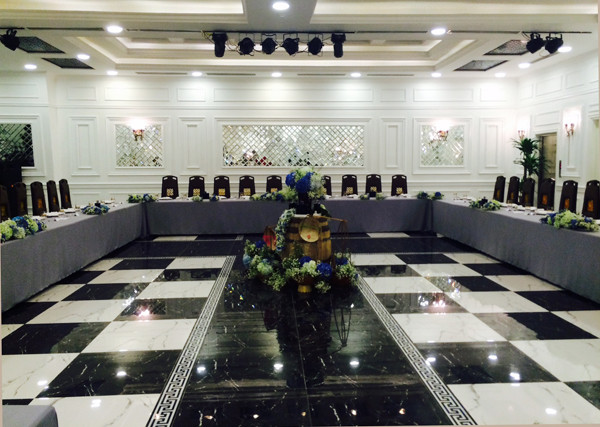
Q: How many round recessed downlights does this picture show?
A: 13